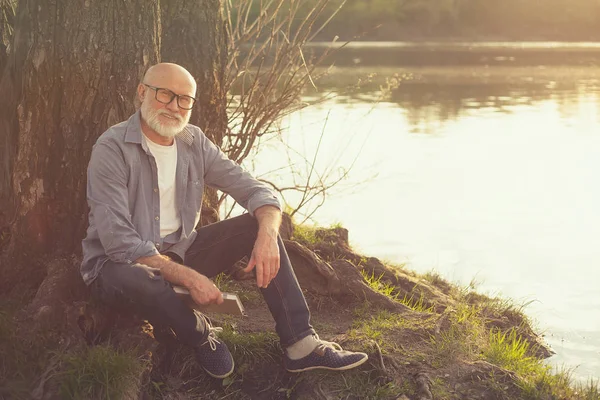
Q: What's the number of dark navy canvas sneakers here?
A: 2